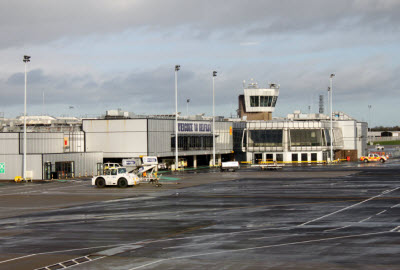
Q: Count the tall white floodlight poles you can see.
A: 4